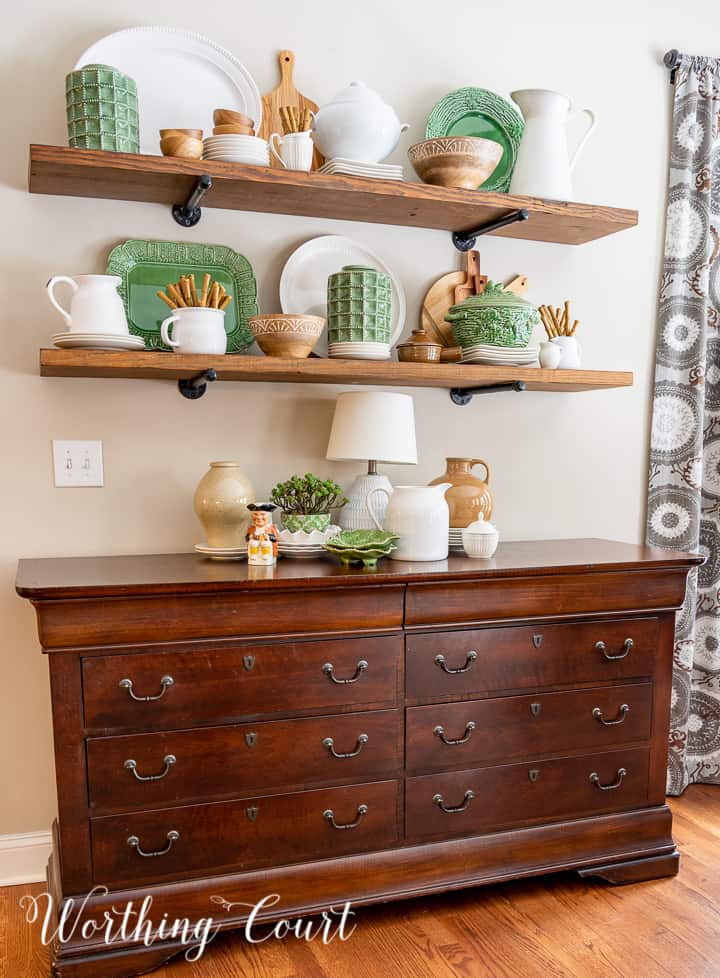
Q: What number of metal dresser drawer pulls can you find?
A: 12